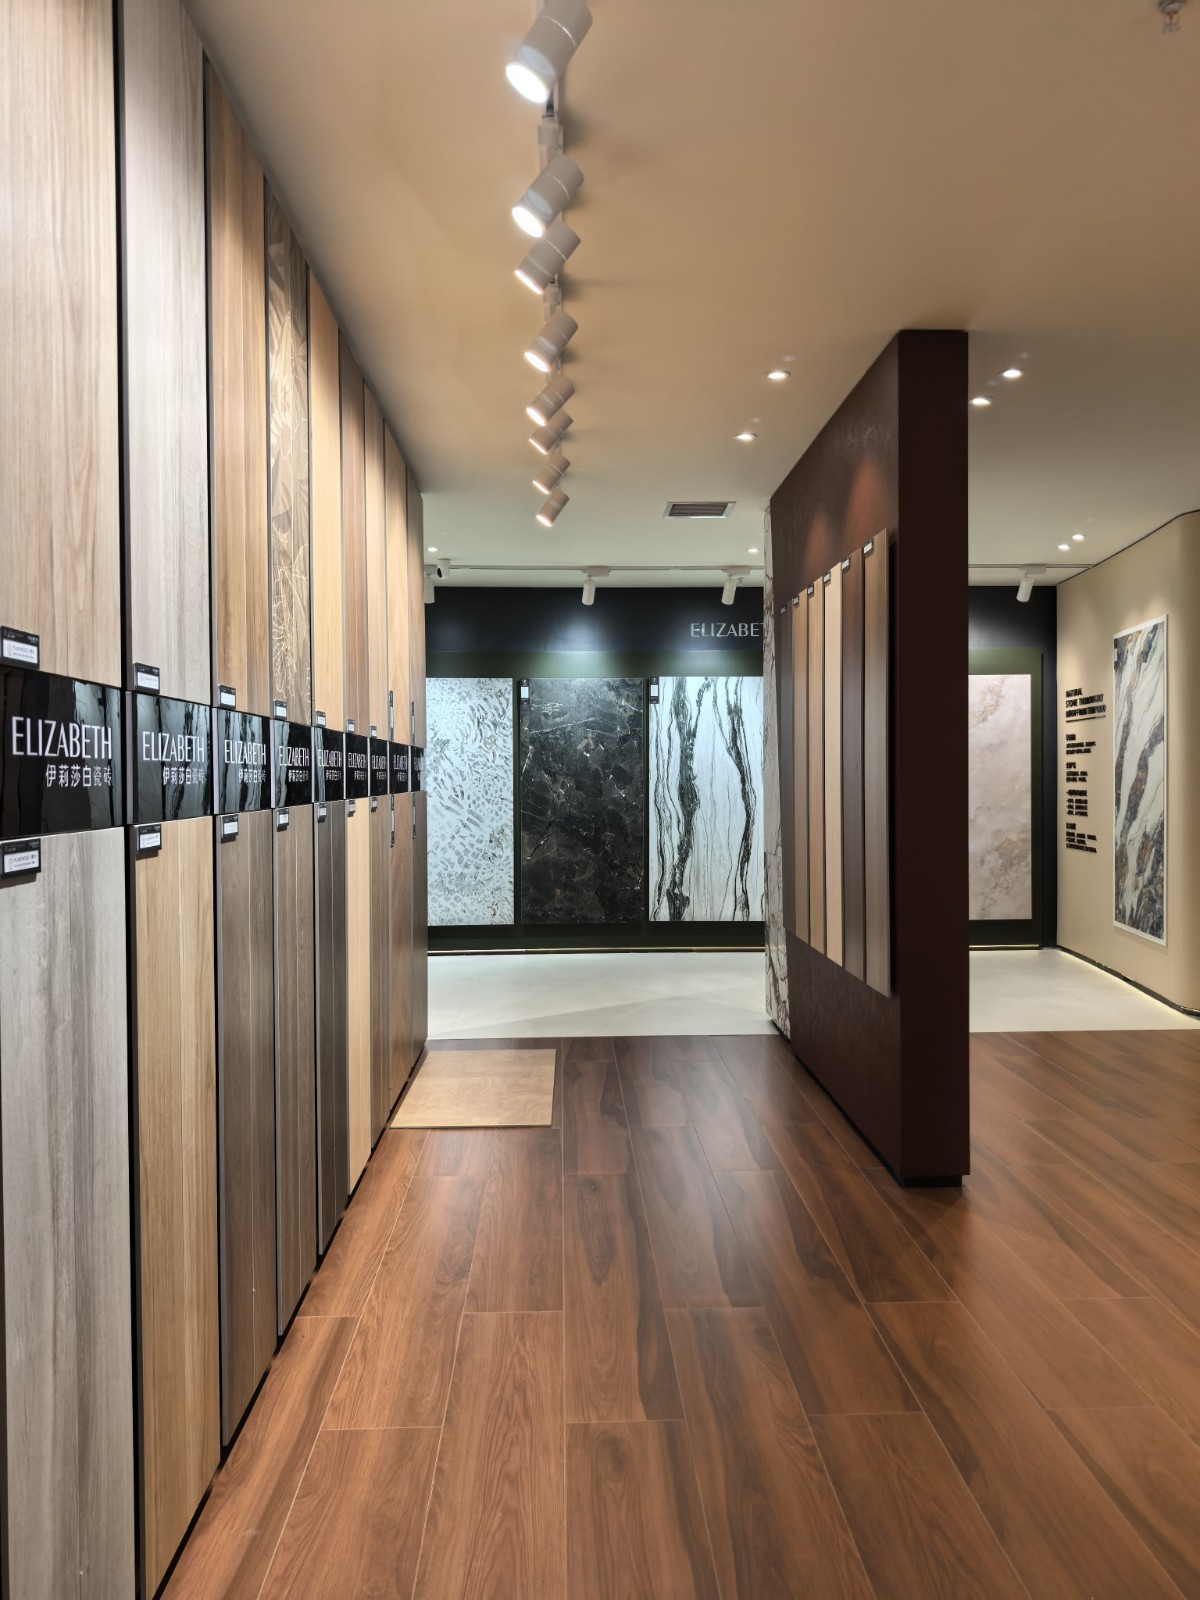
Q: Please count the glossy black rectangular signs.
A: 9